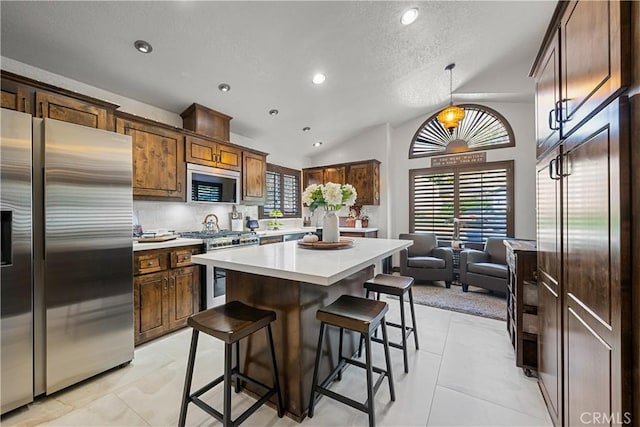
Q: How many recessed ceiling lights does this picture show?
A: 7